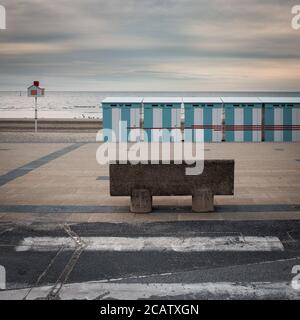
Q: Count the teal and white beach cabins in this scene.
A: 5